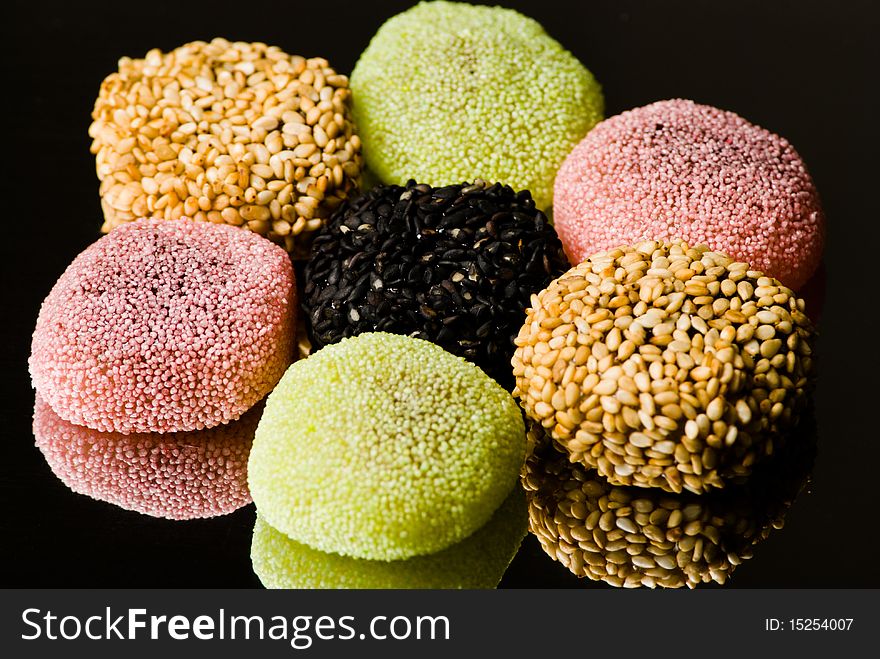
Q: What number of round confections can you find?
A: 7